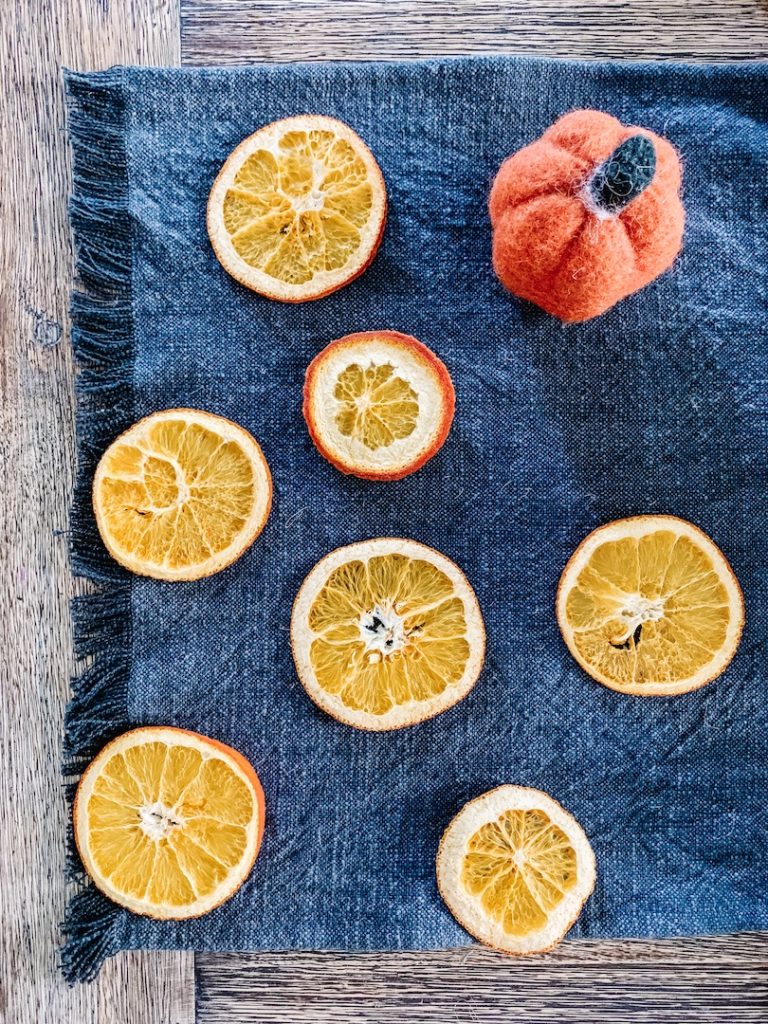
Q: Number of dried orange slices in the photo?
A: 7